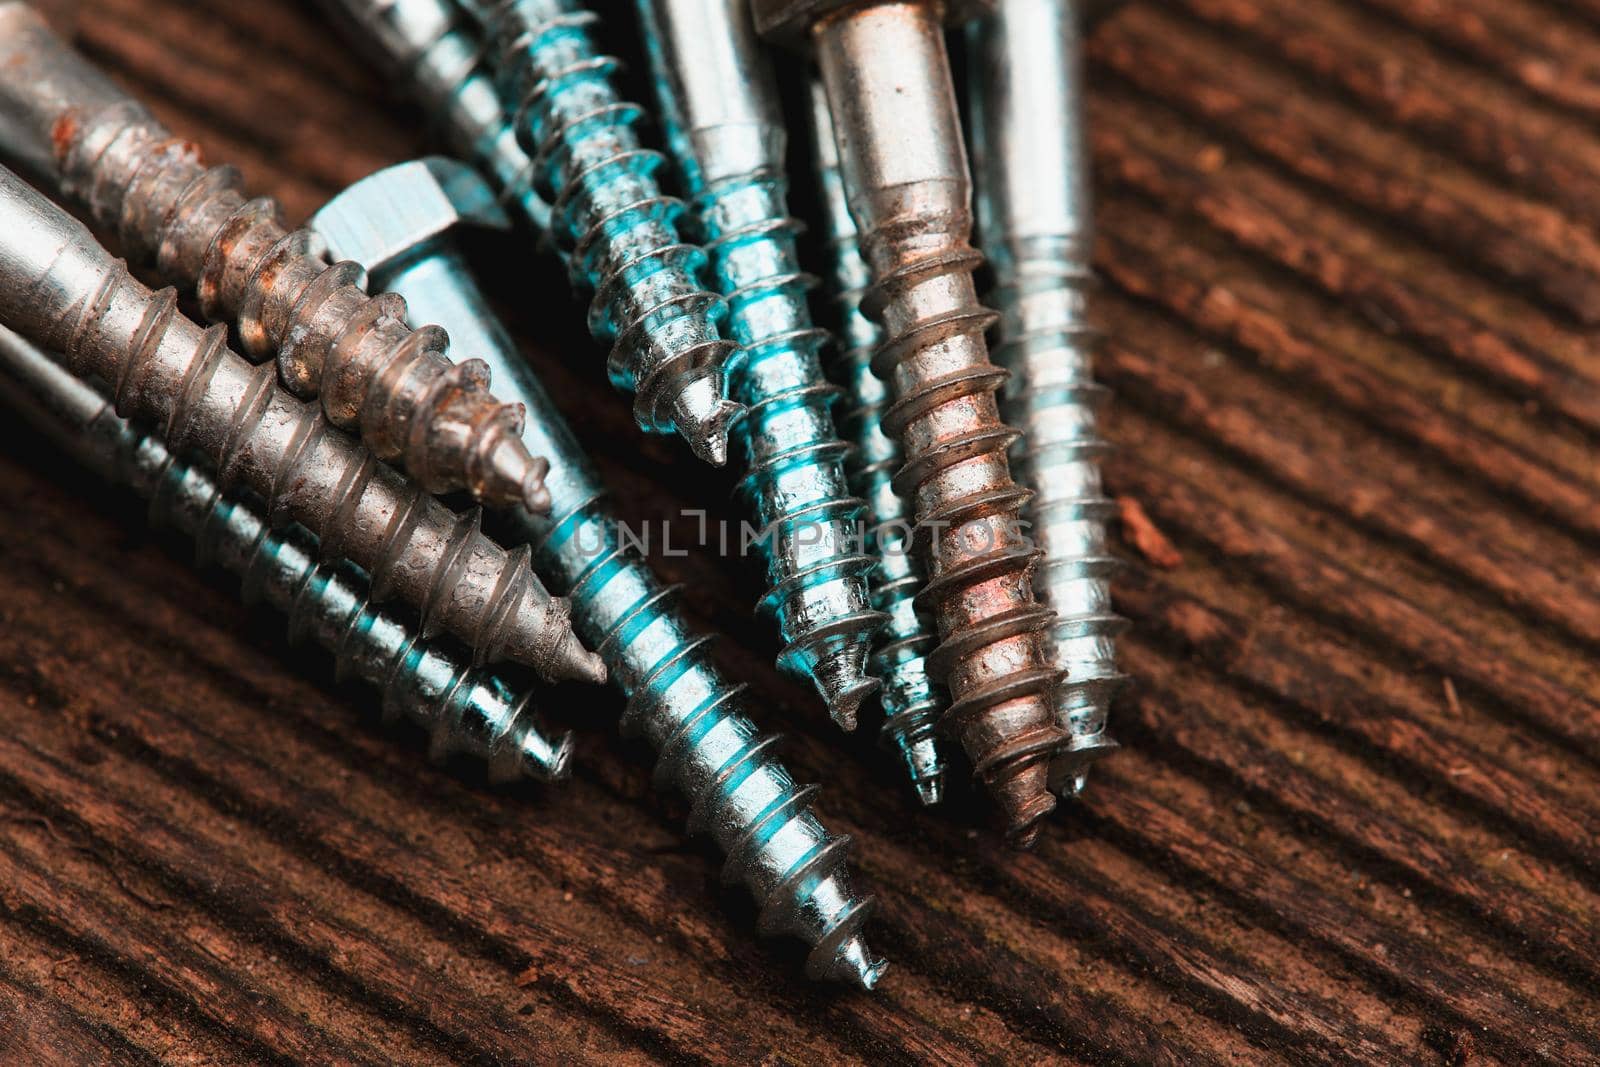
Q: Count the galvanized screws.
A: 7